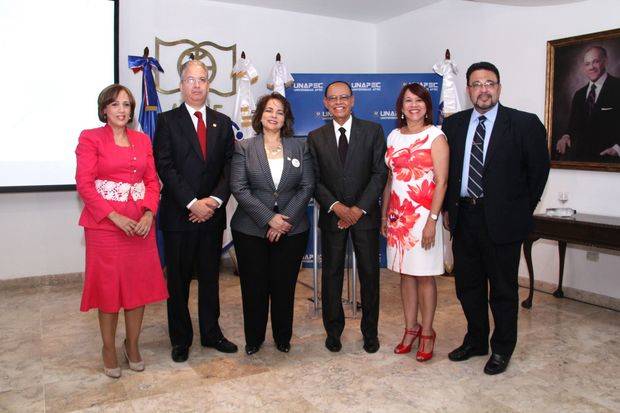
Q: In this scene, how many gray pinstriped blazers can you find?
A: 1